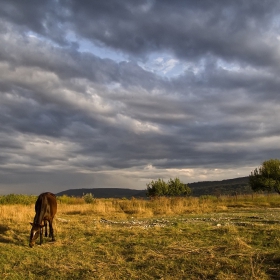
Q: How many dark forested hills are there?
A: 2